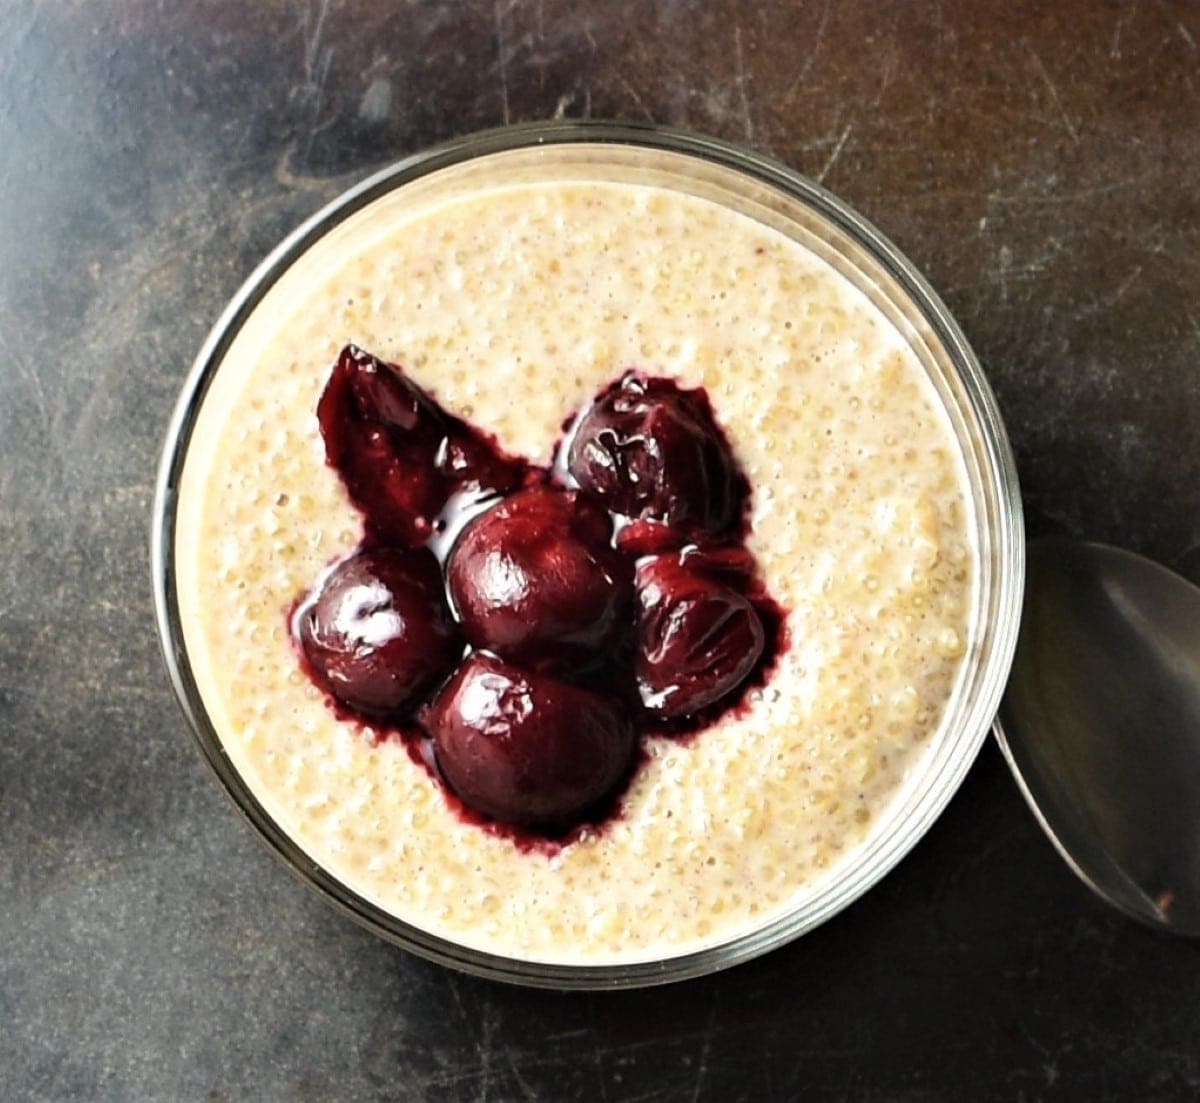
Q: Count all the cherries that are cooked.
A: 6